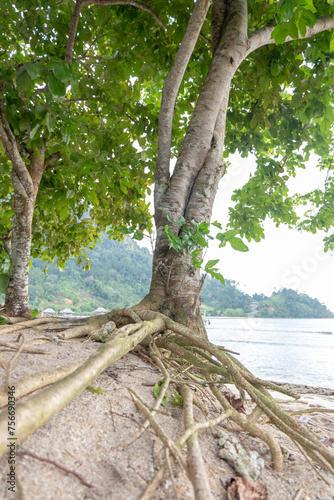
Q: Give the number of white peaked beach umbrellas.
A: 3